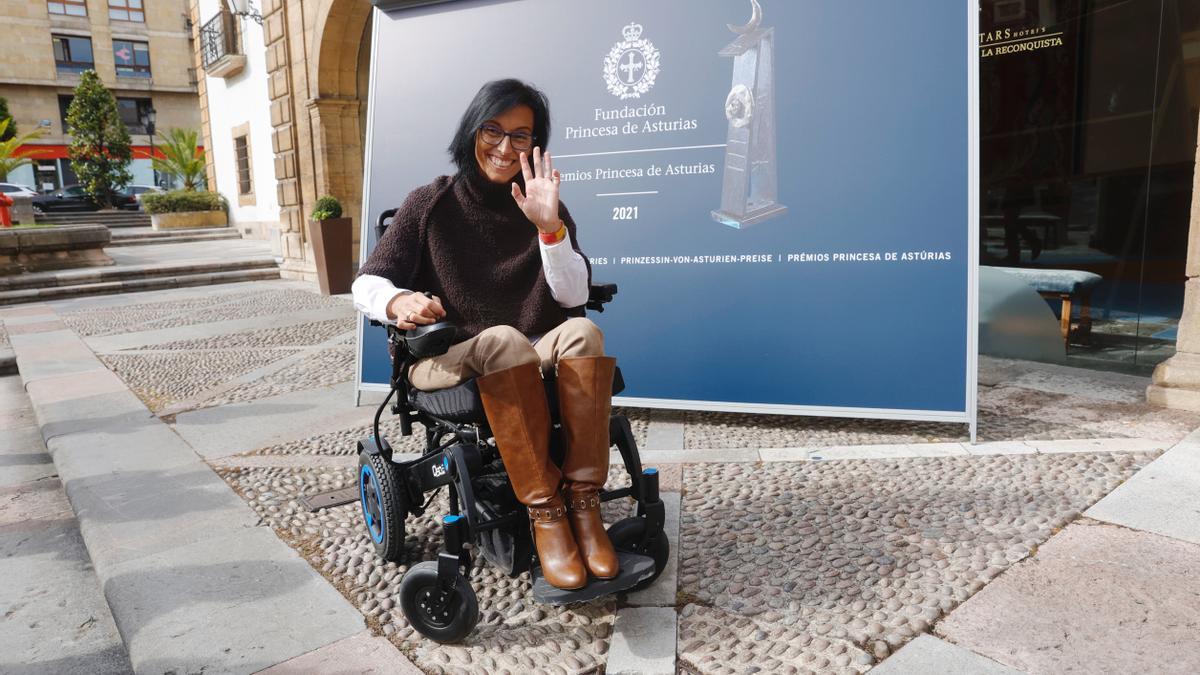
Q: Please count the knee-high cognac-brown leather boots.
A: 2